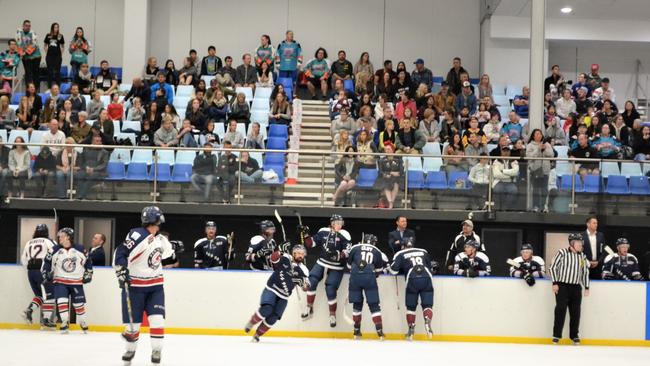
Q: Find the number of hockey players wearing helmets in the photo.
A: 12